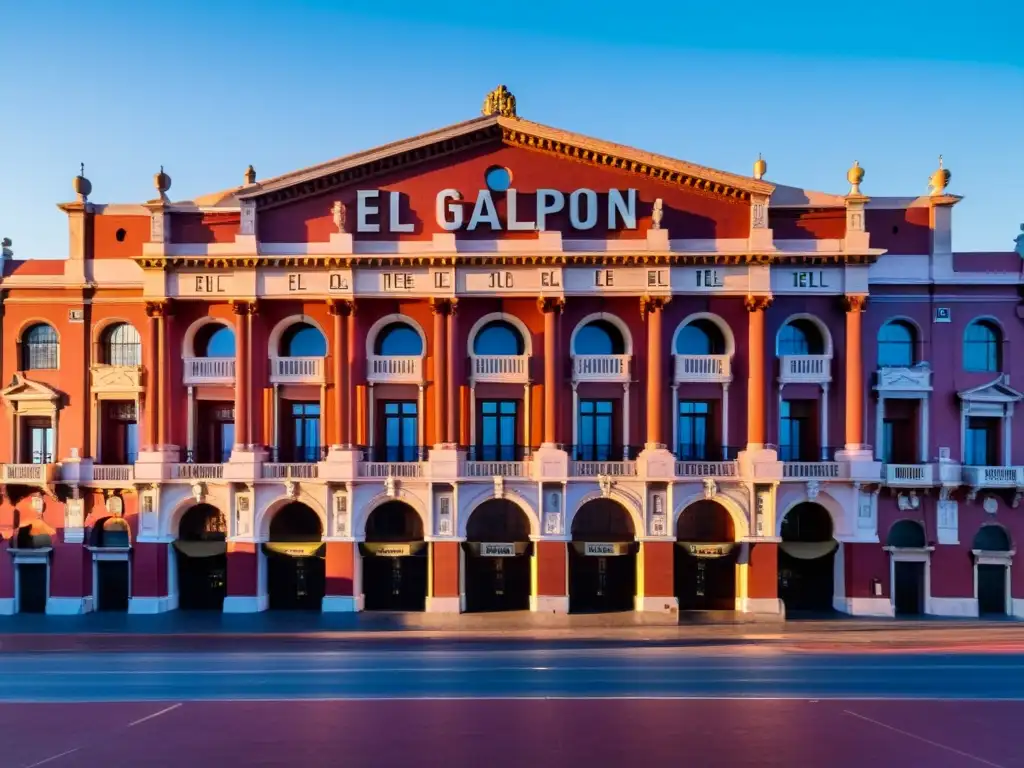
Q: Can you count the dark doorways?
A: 11